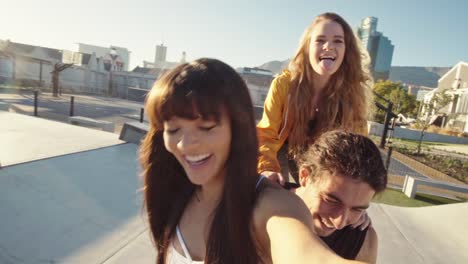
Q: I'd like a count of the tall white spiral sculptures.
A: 0